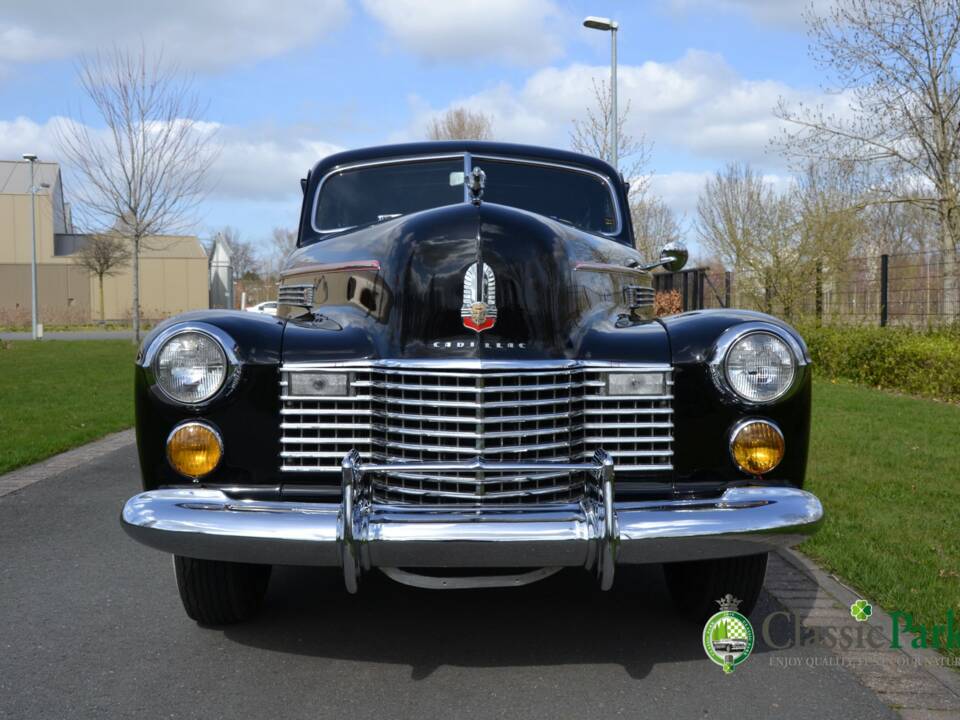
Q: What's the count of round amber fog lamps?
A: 2